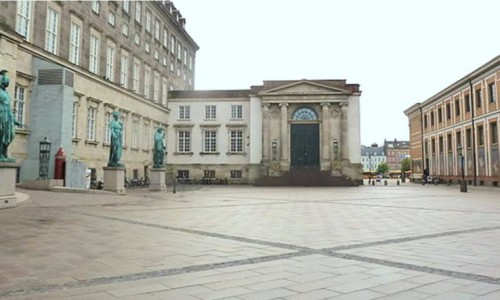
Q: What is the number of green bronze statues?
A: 3